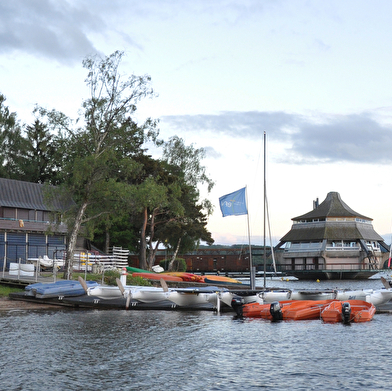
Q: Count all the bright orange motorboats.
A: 3